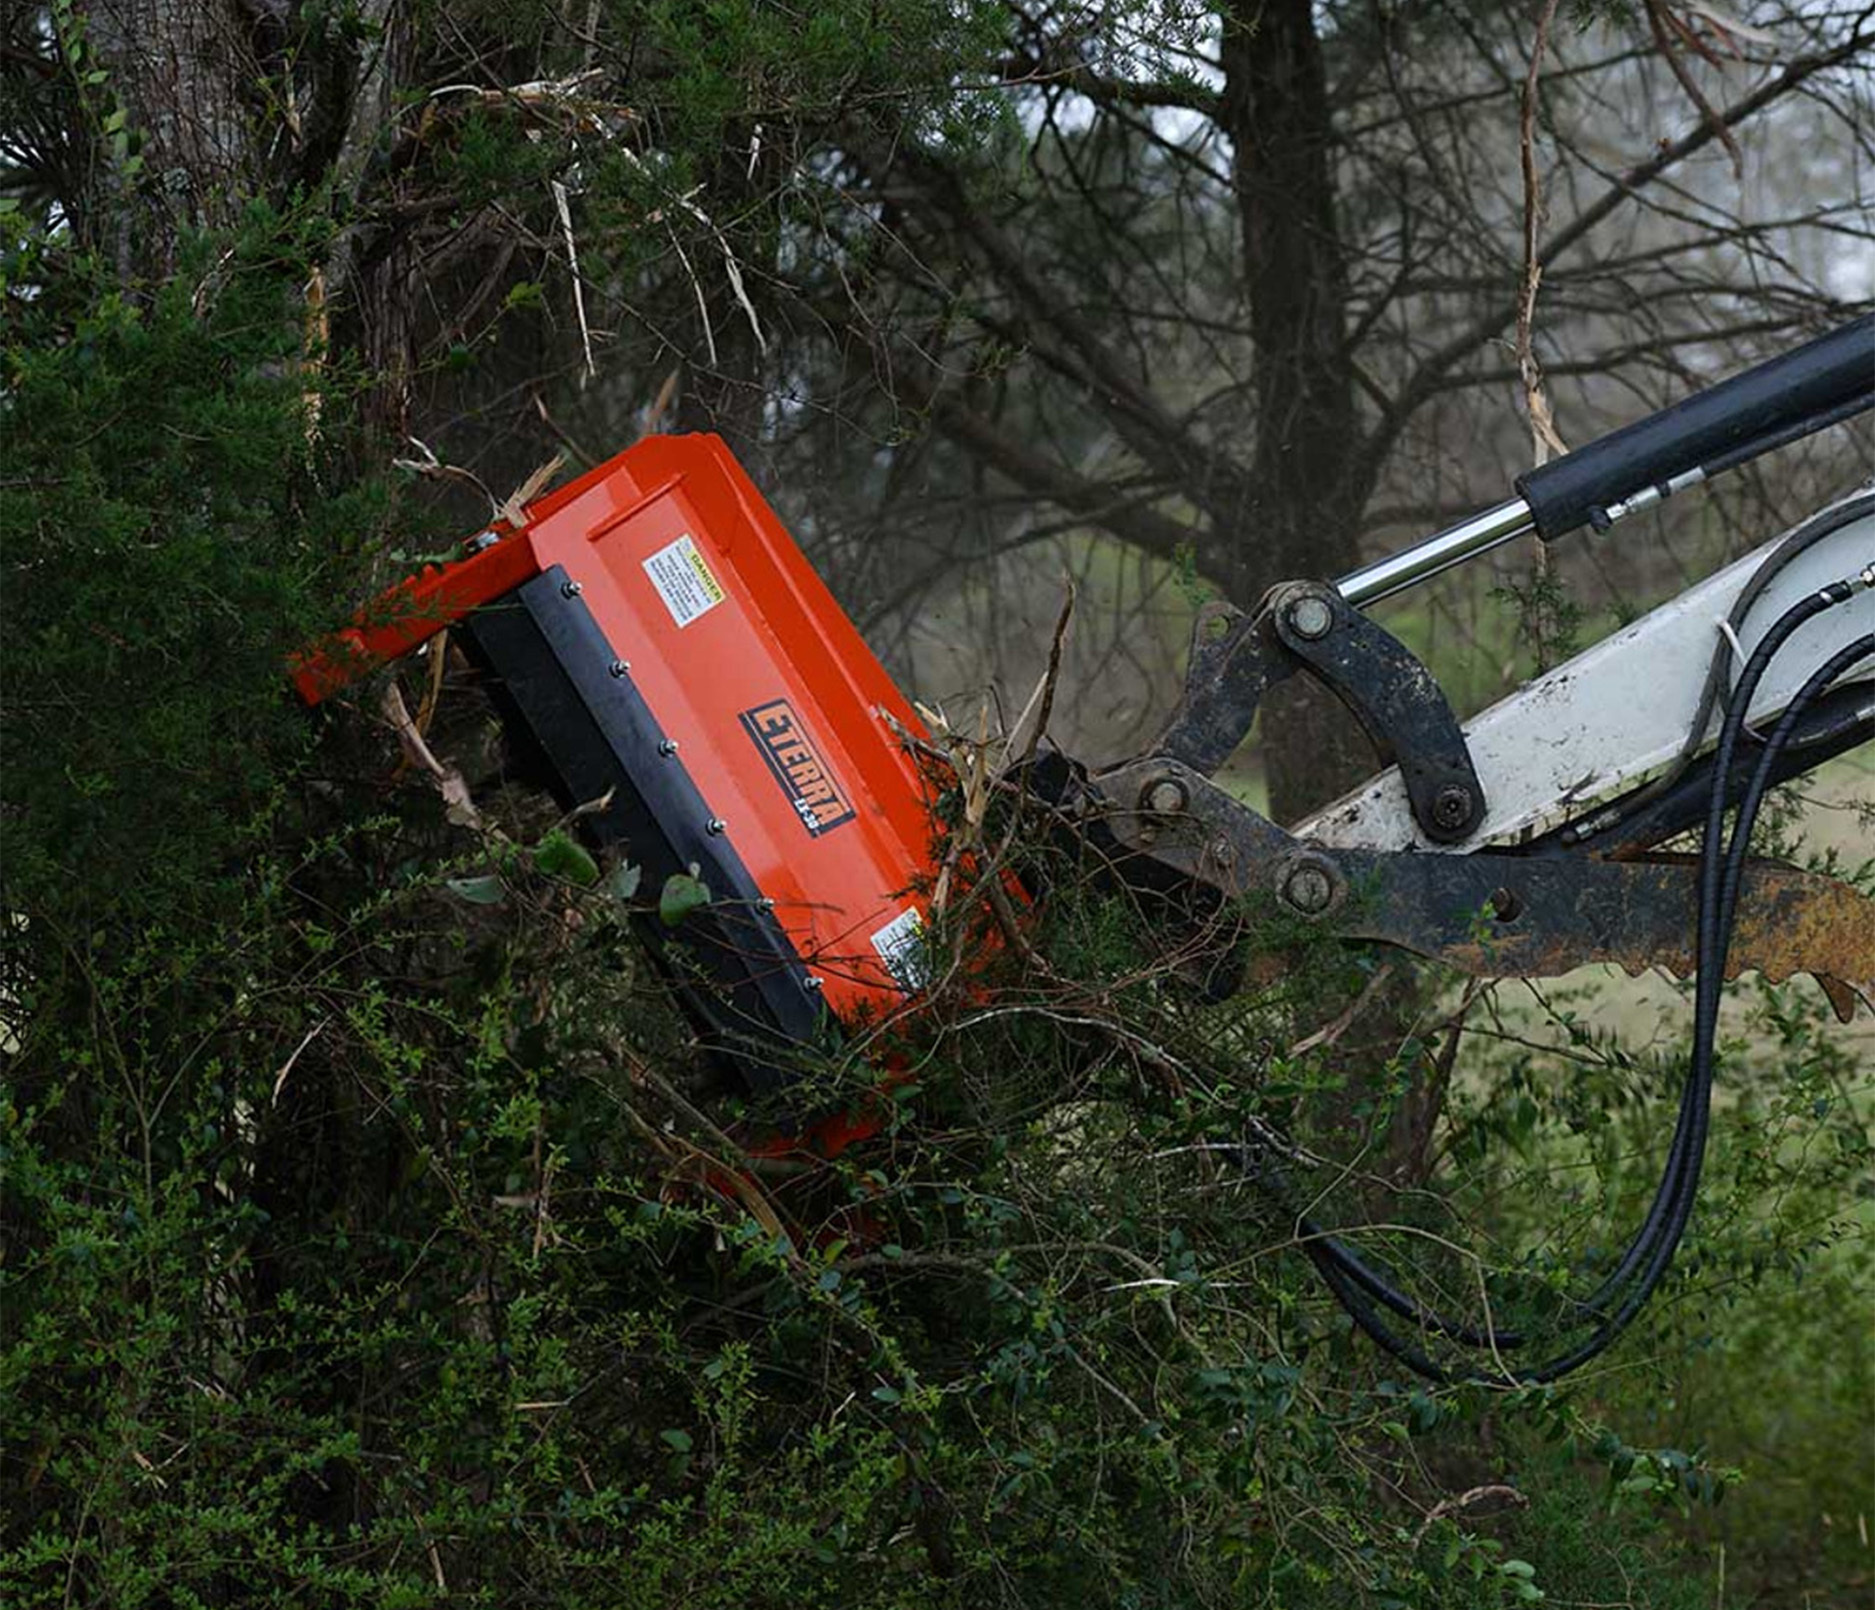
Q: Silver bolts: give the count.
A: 6